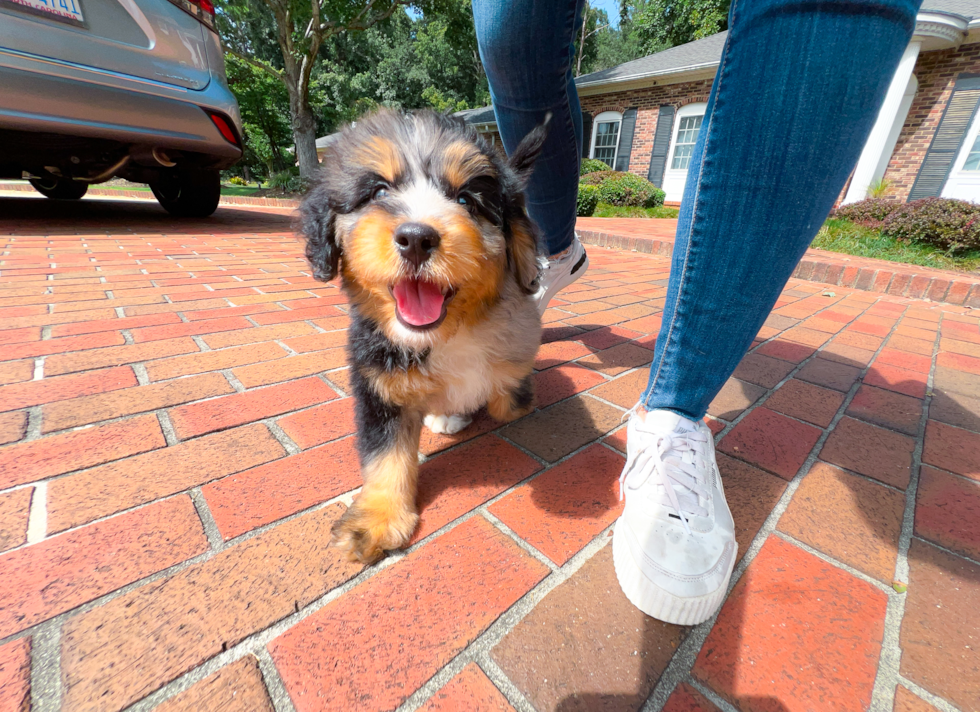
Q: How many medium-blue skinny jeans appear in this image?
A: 1